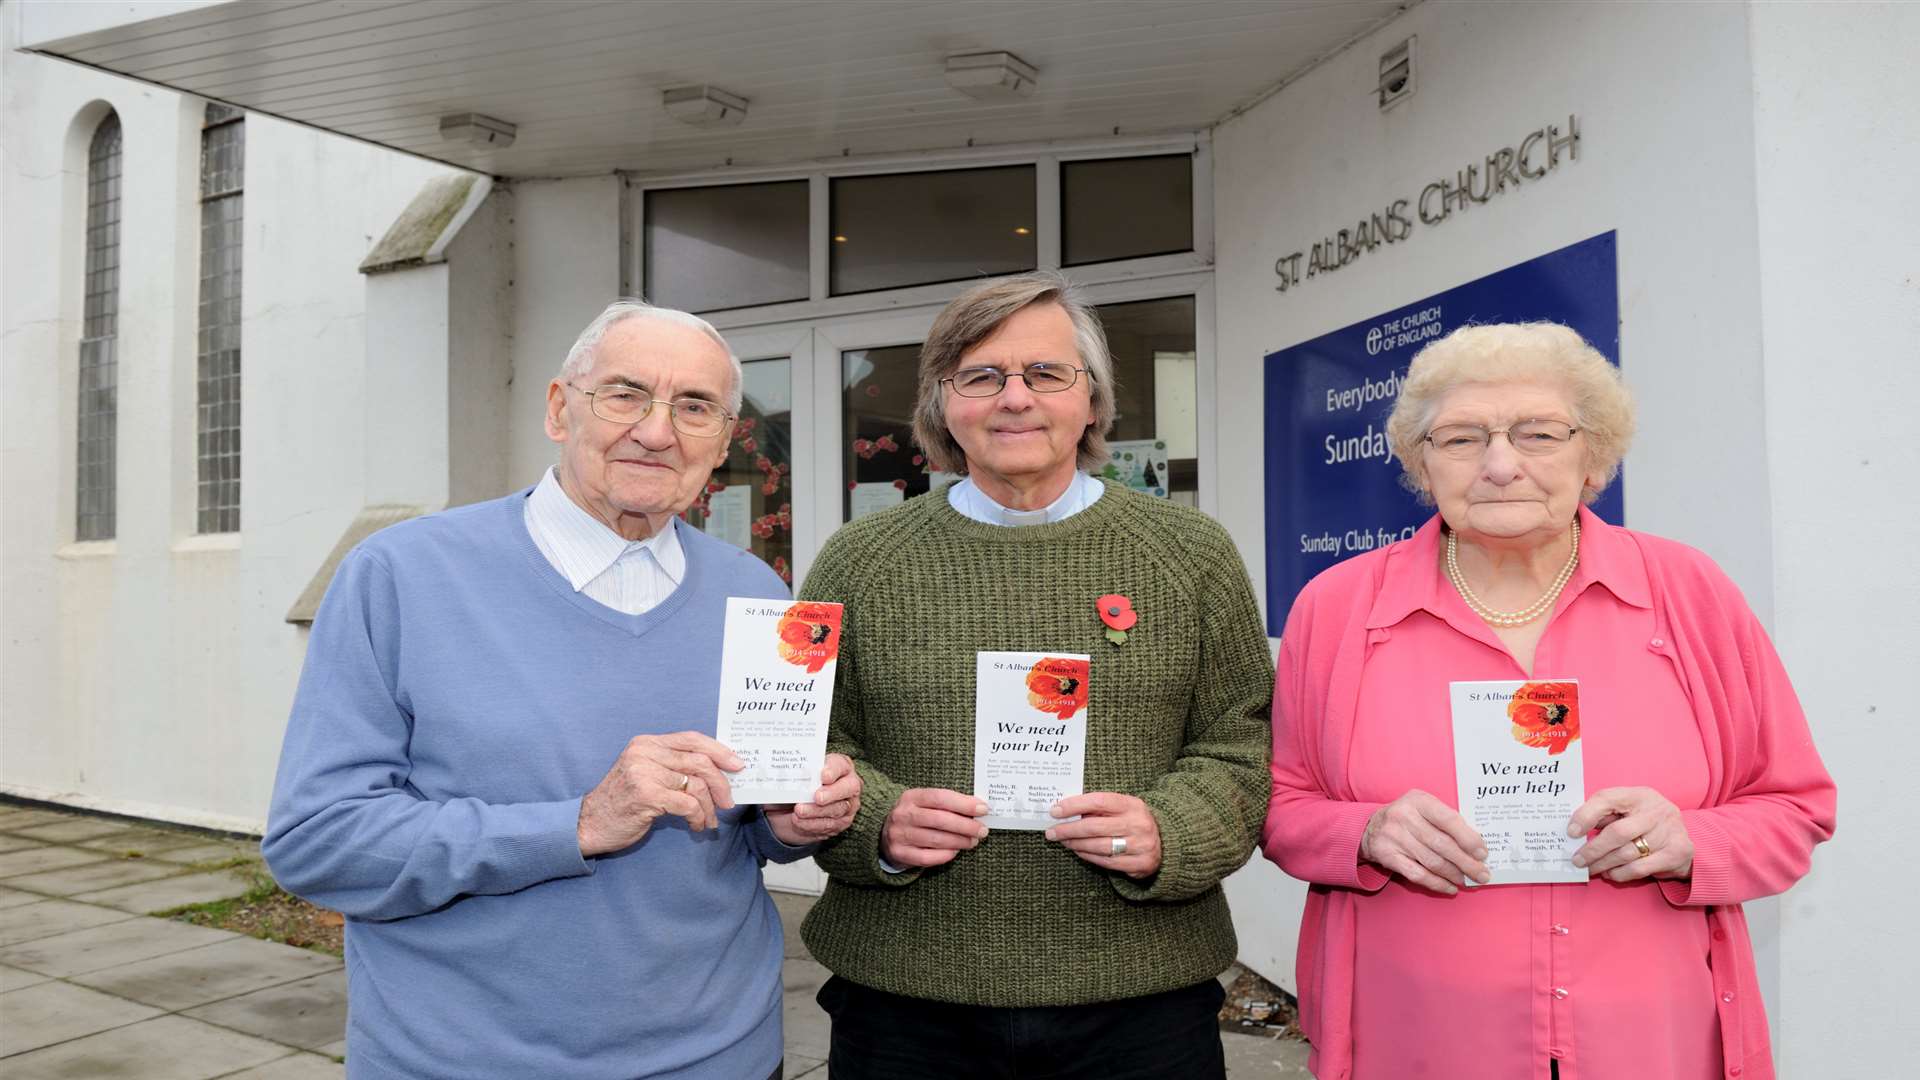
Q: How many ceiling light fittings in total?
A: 3